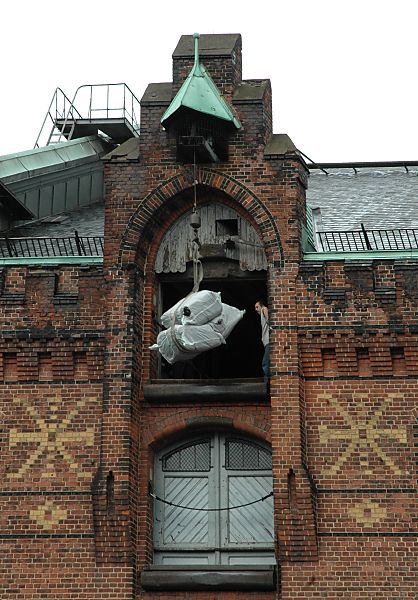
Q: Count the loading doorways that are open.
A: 1